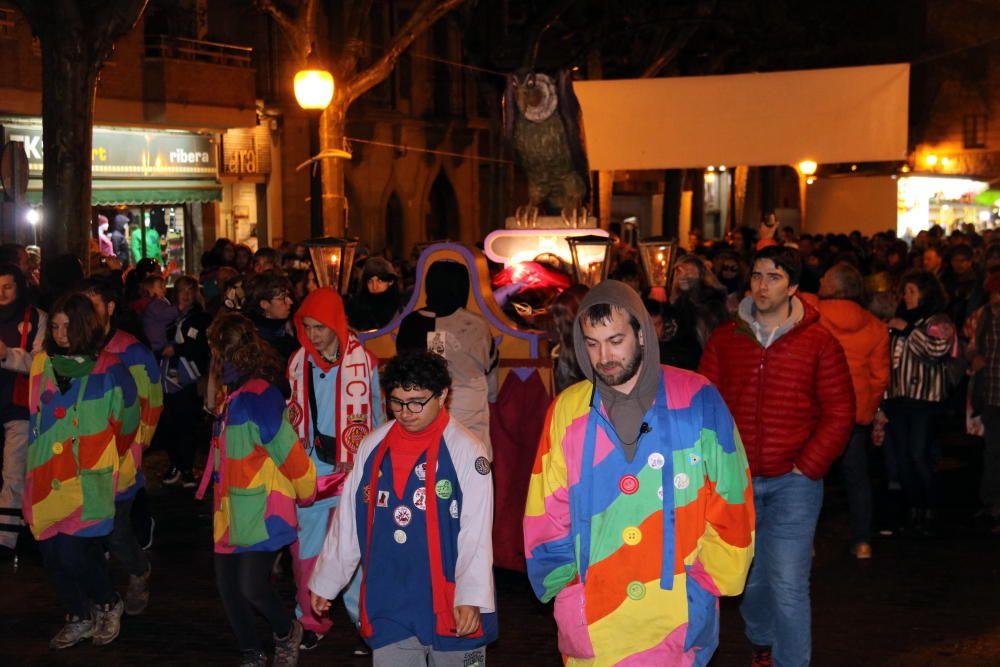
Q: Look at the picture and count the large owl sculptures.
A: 1